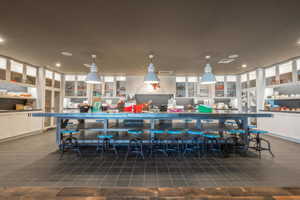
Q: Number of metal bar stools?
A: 9